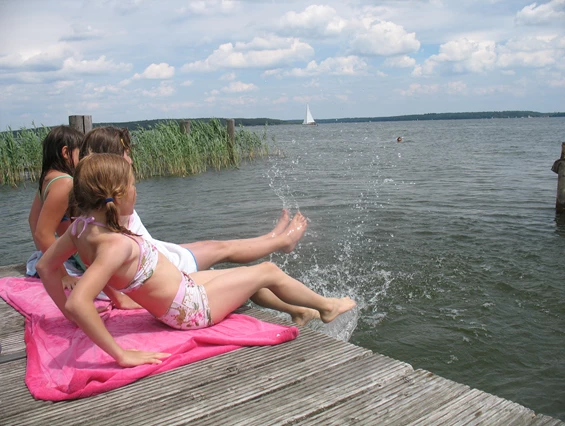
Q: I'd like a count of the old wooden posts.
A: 4